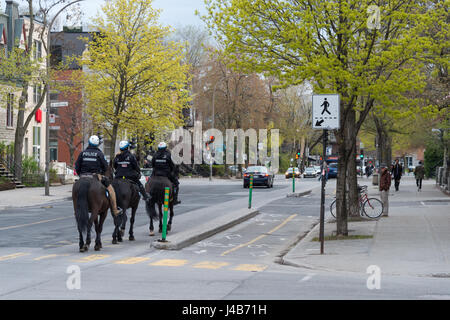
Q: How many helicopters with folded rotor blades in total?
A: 0